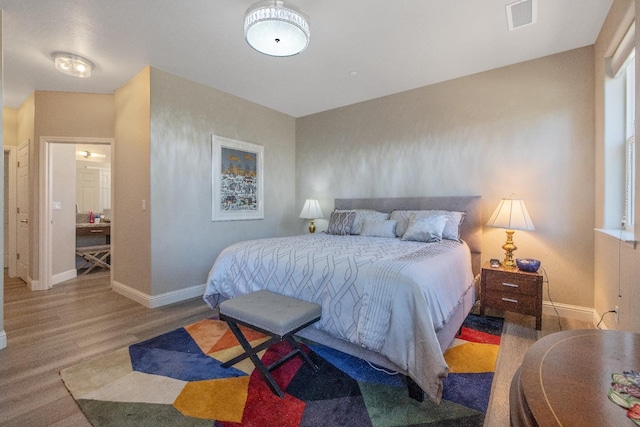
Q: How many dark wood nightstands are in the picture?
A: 1